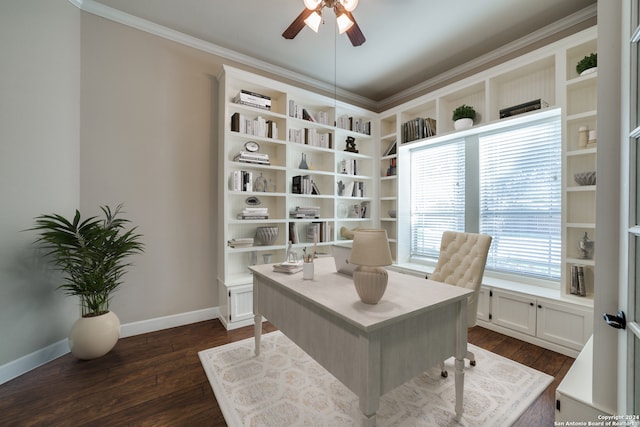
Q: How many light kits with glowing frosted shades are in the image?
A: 1